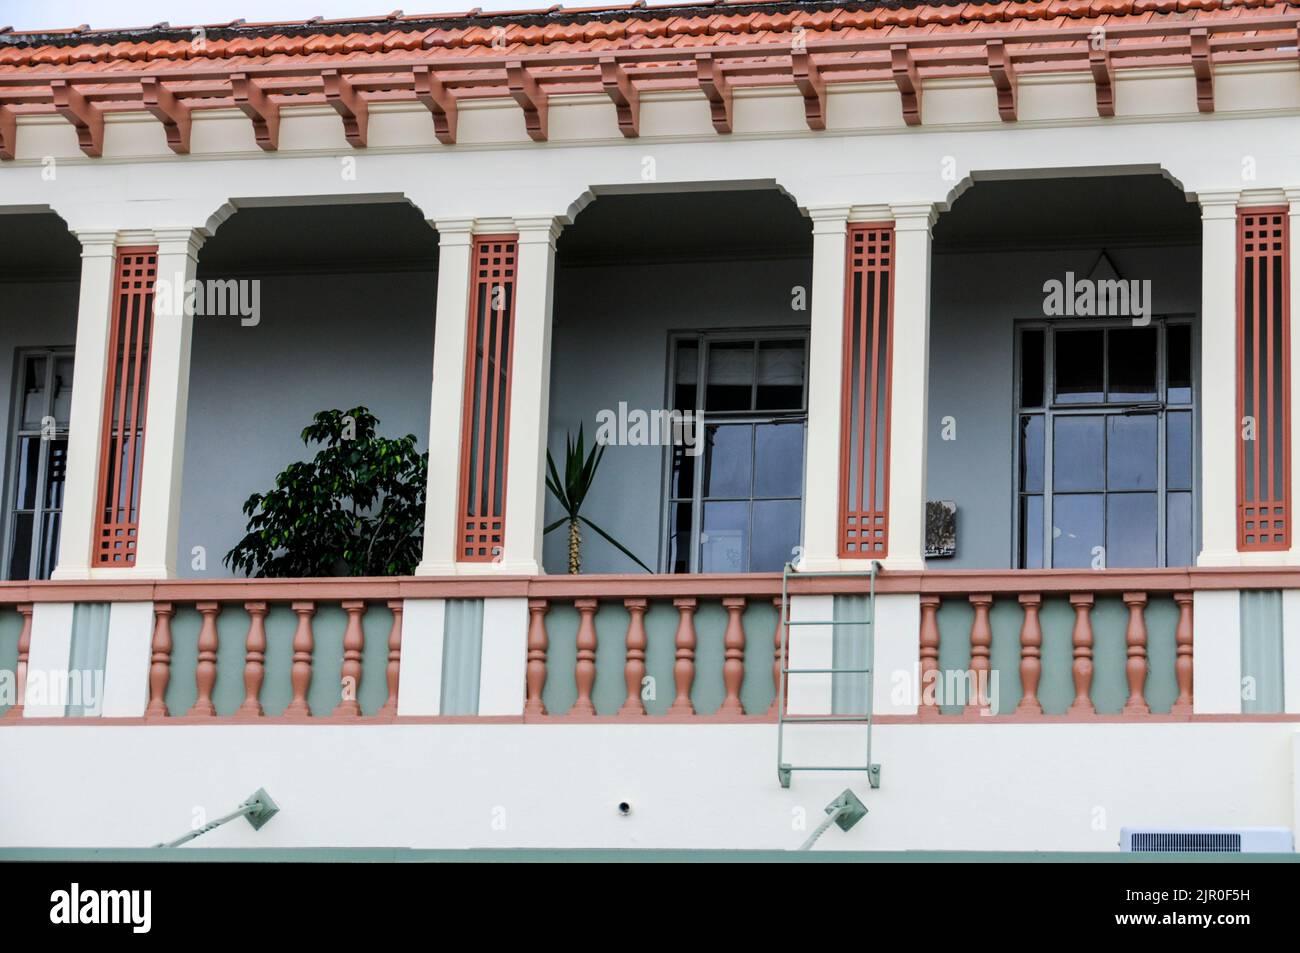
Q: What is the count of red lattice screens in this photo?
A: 4